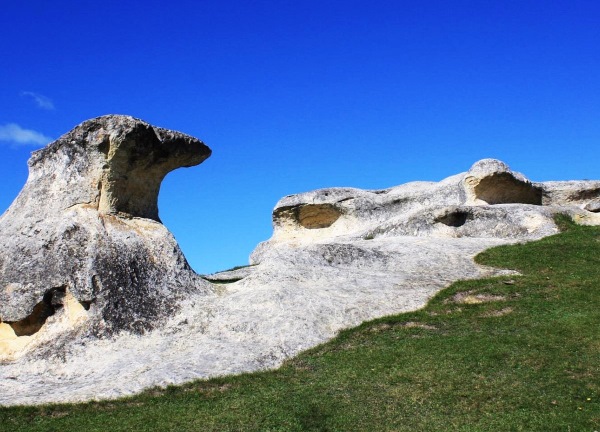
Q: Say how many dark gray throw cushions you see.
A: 0